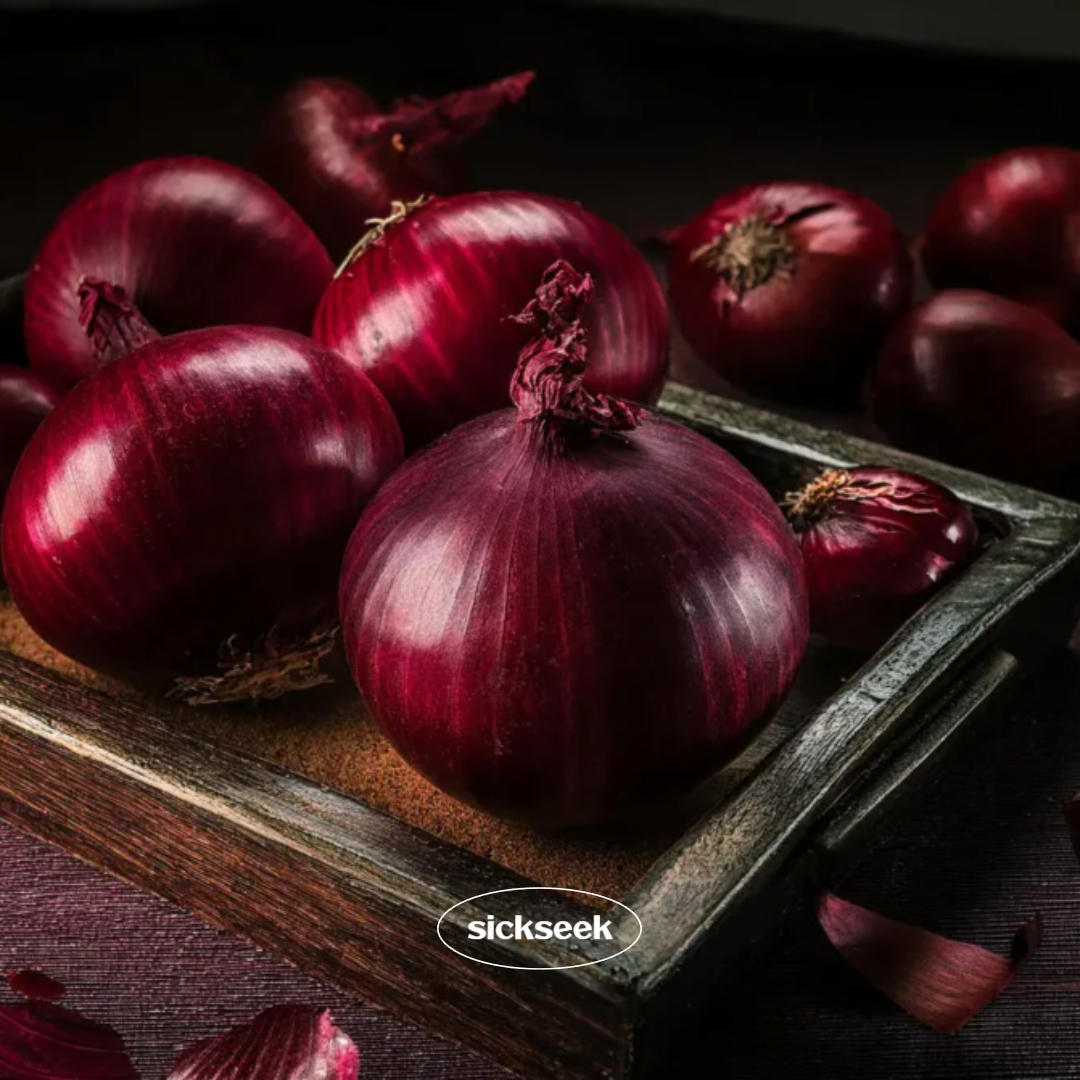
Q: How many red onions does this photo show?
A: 10